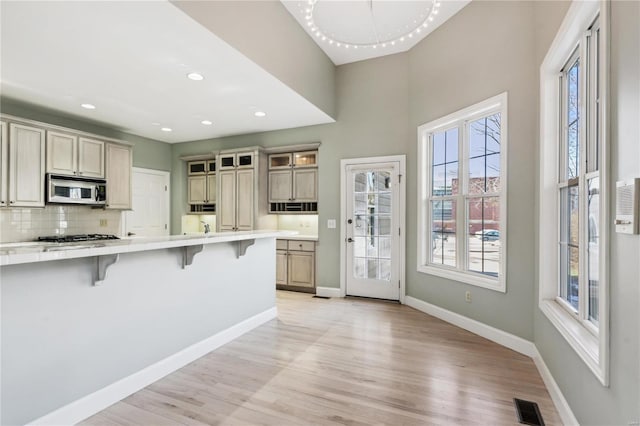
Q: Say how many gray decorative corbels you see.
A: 3